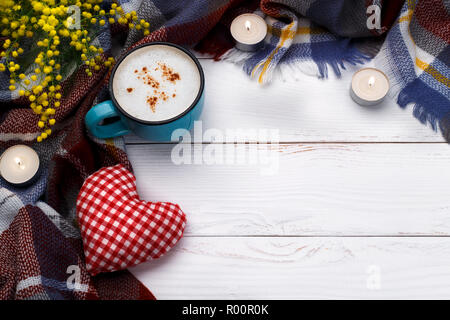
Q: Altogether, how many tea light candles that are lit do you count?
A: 3